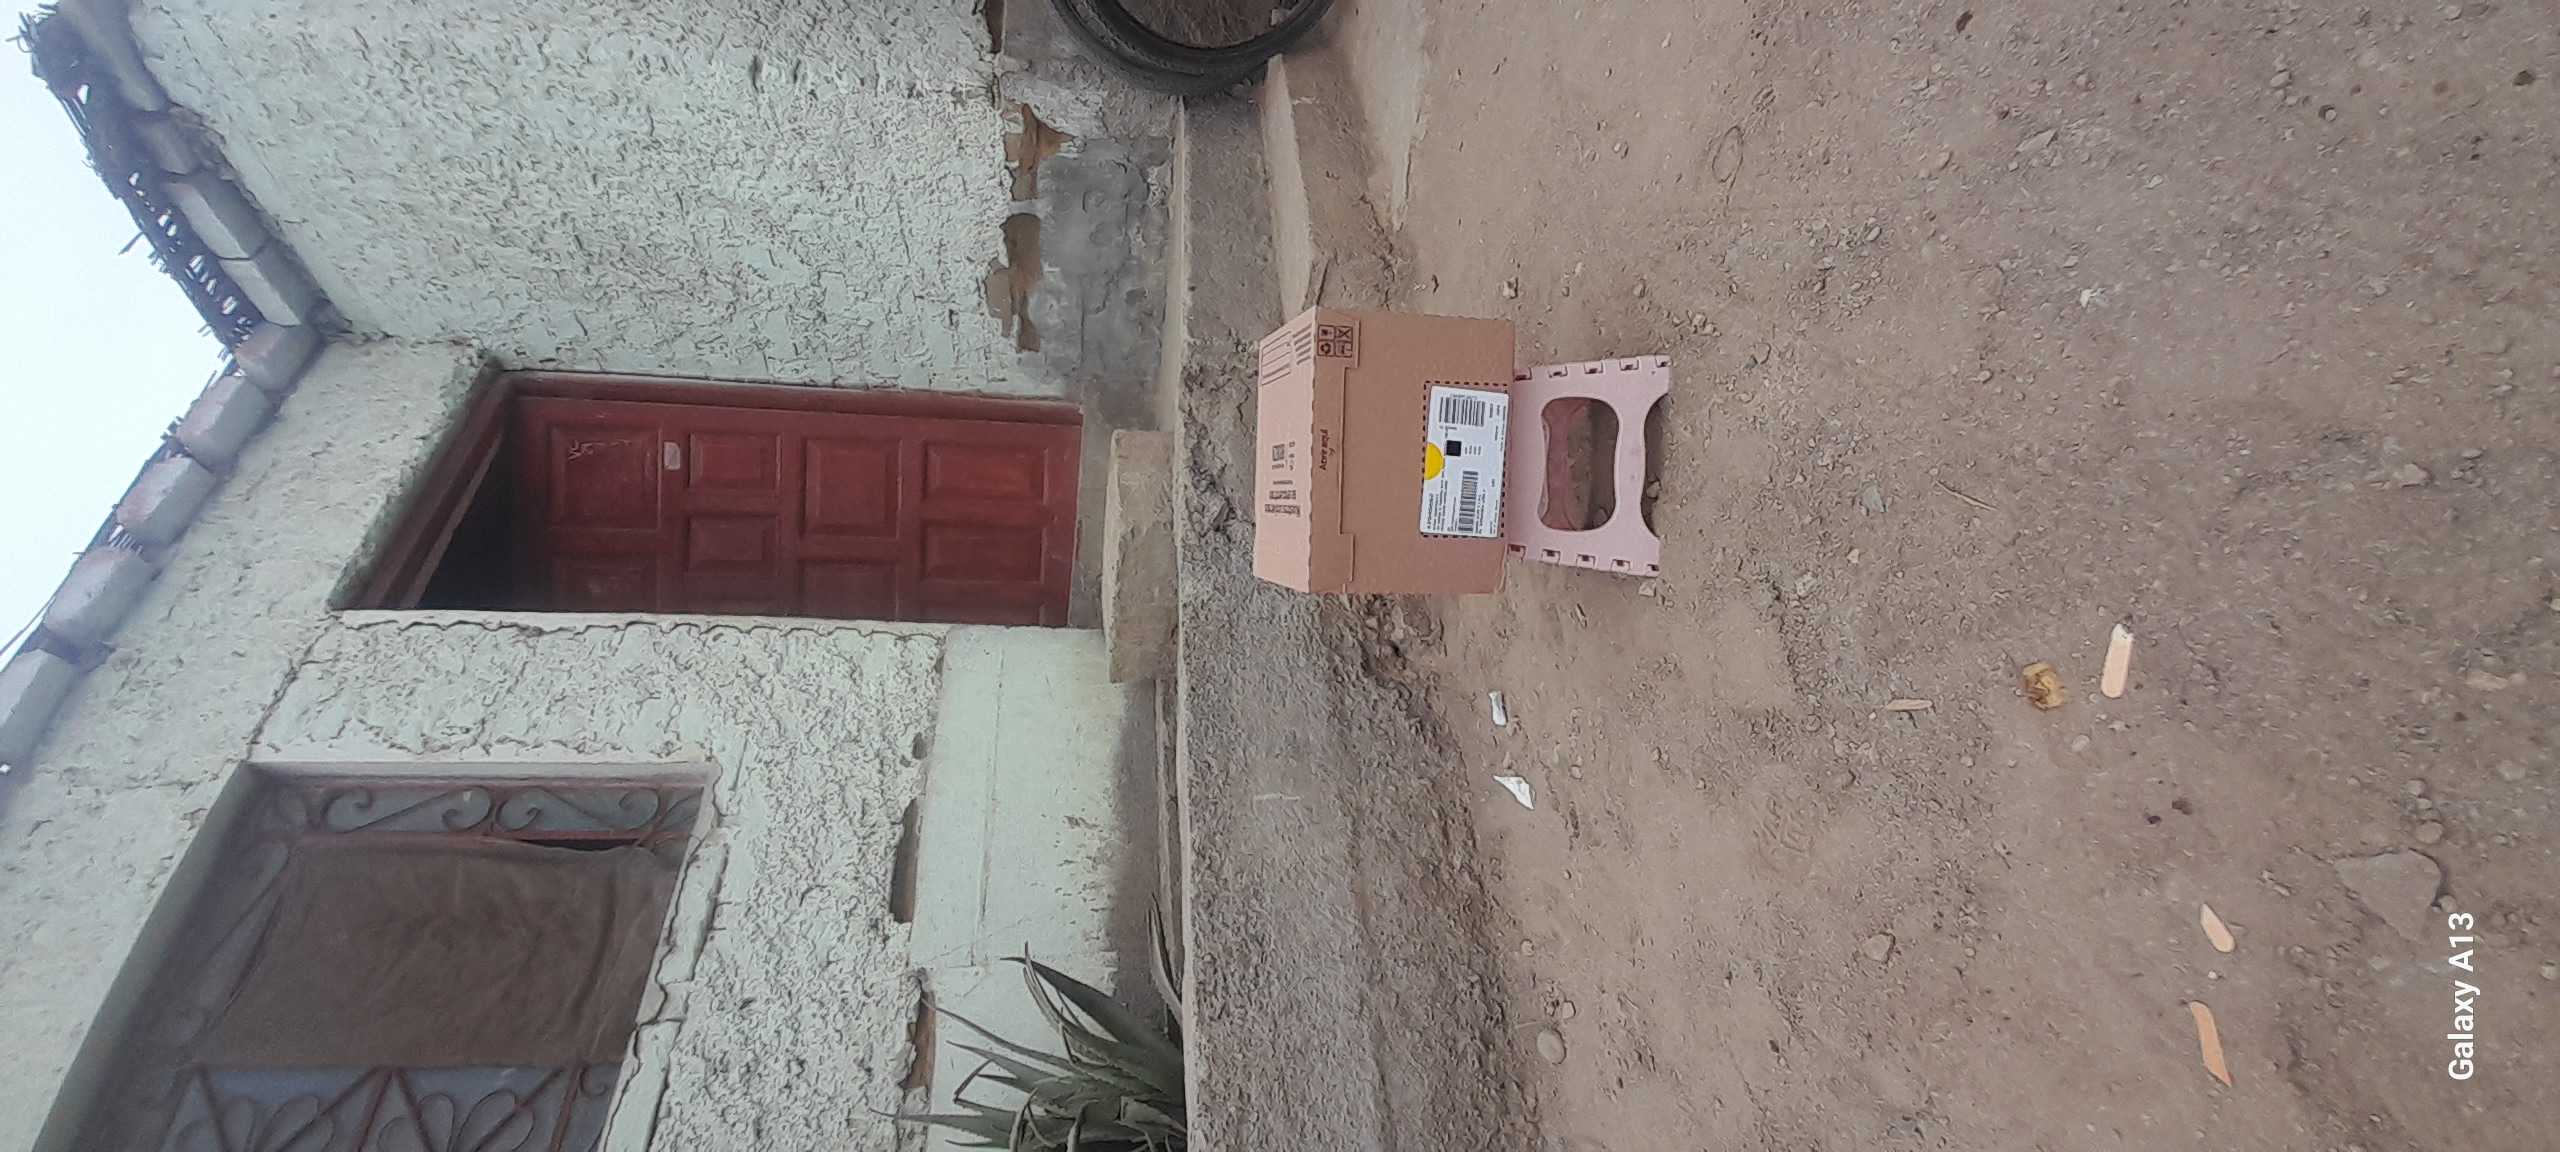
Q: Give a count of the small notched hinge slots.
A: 10